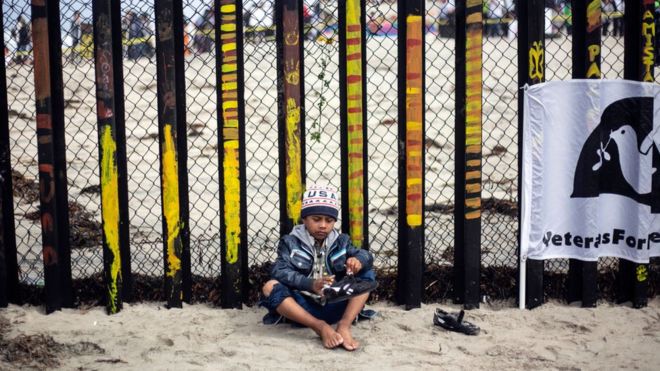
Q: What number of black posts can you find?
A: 12